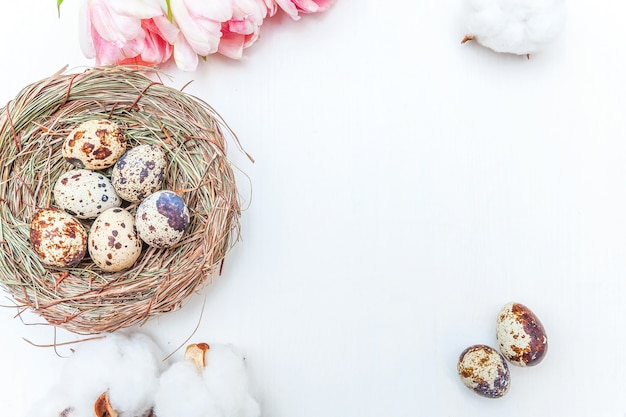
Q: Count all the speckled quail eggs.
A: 8